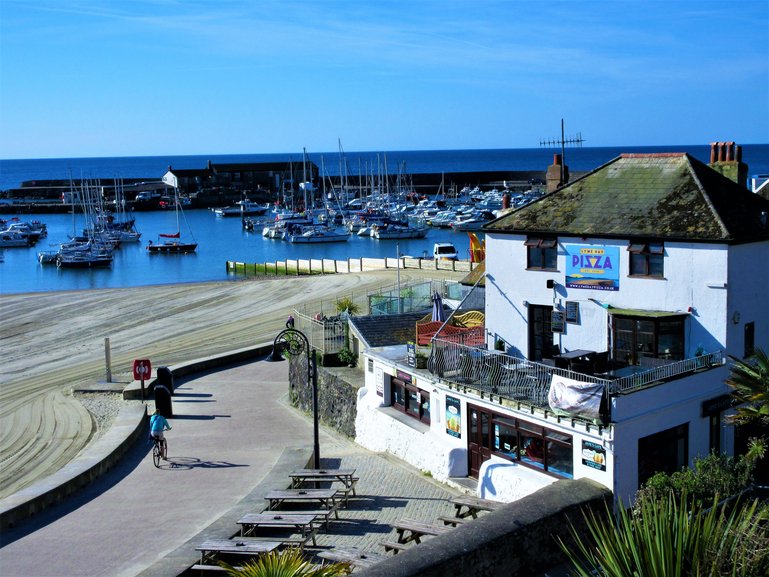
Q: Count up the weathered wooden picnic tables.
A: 7